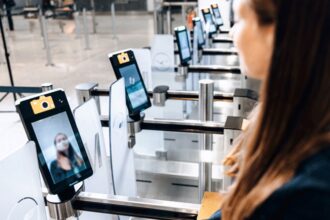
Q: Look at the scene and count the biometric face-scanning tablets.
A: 6